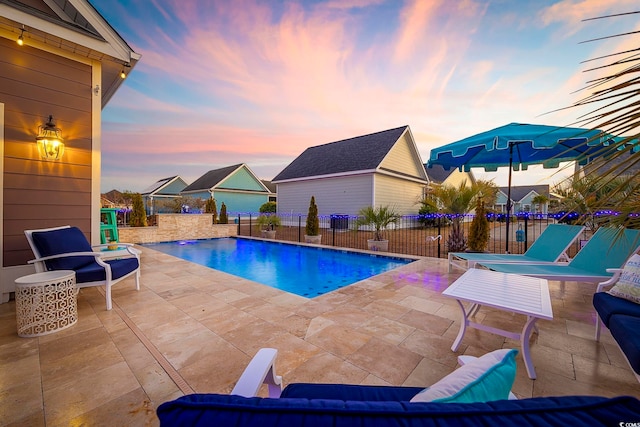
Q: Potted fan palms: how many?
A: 2